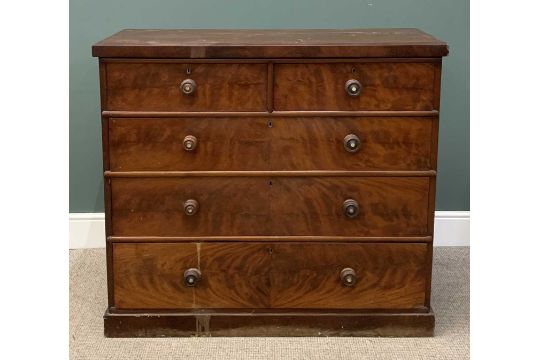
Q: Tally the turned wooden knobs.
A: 8